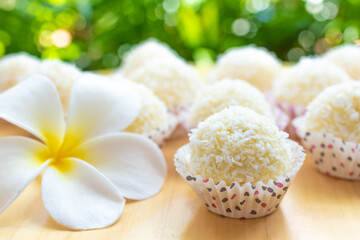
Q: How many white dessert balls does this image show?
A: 11